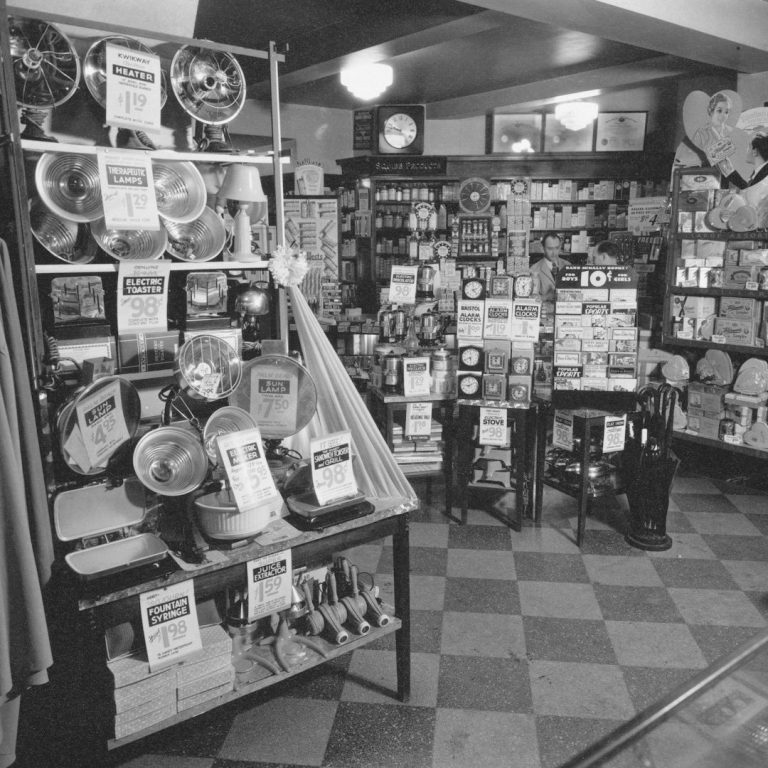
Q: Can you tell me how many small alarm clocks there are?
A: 9